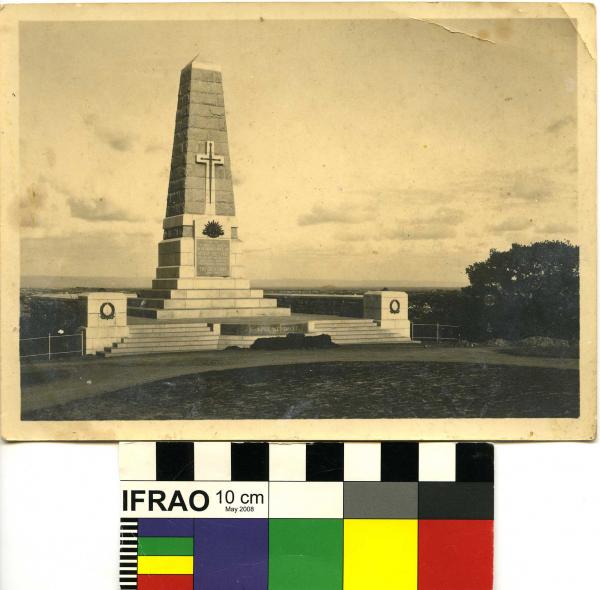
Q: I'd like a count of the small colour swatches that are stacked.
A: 4